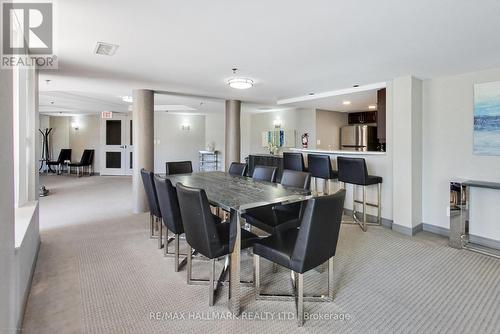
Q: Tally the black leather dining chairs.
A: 8